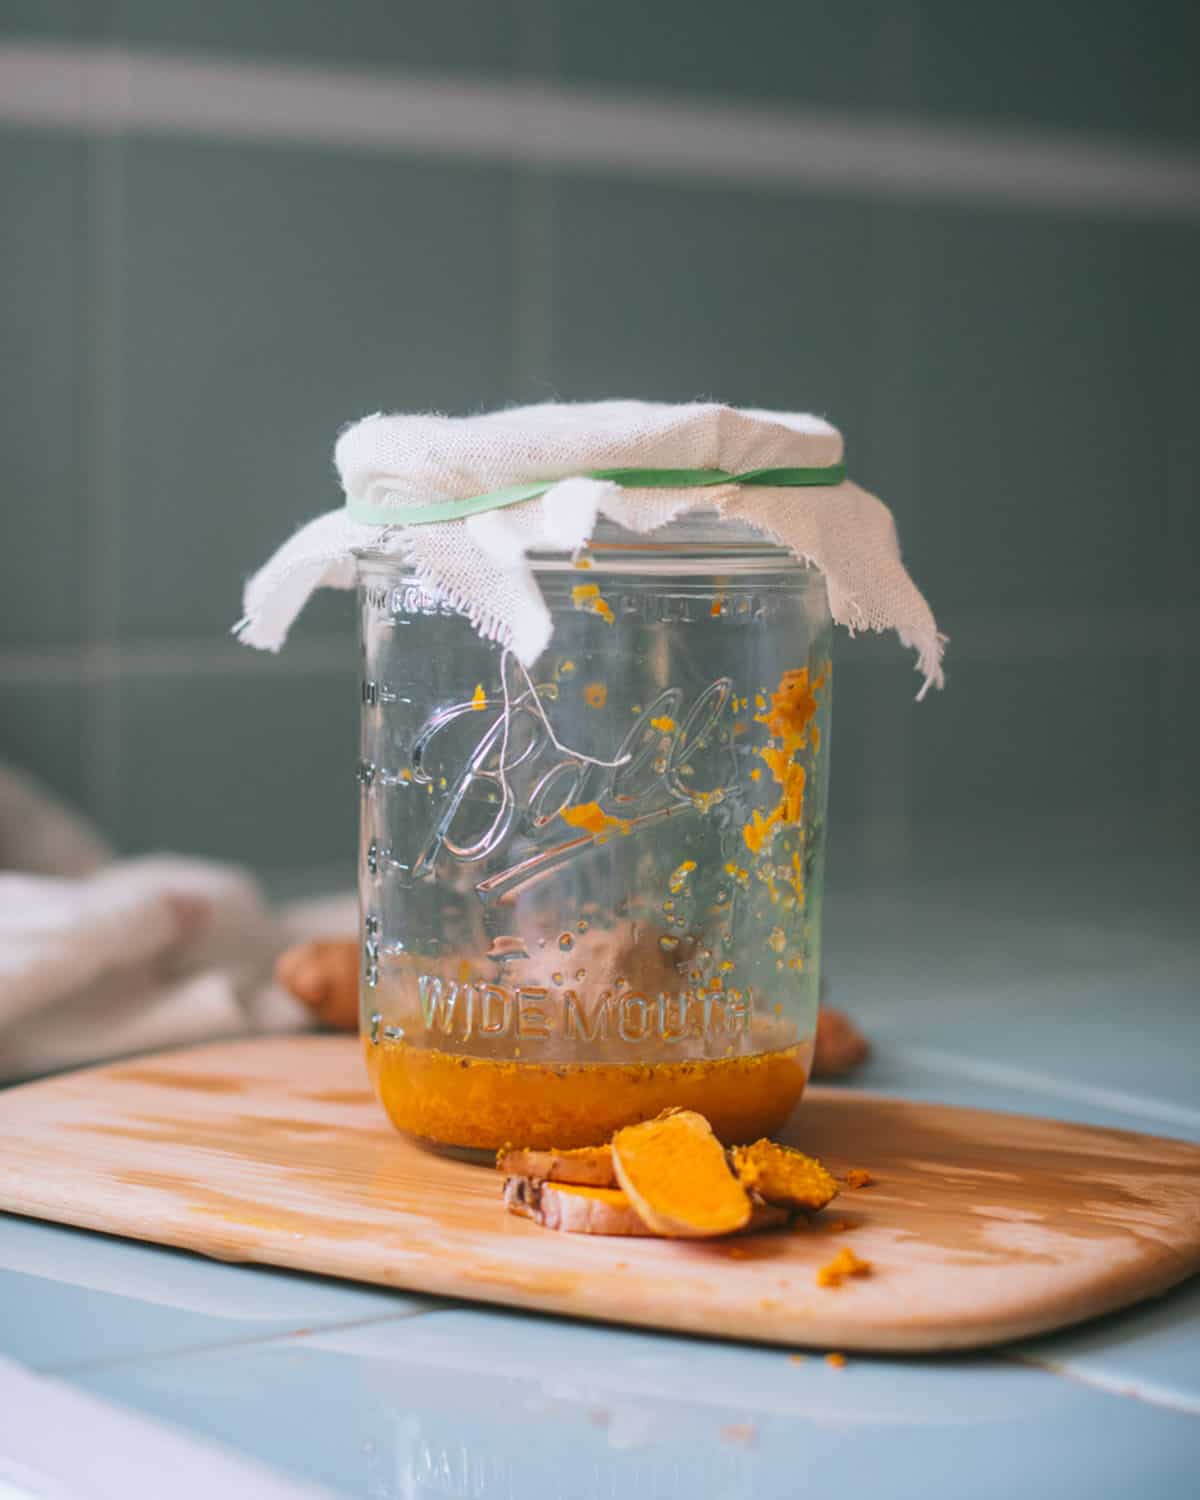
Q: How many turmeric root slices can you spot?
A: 4